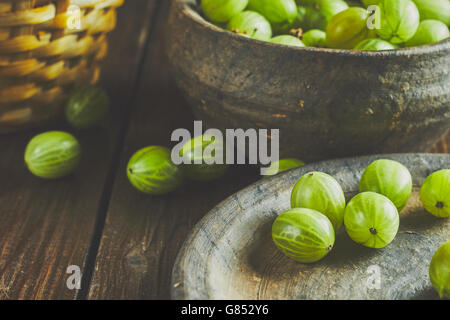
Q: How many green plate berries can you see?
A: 6